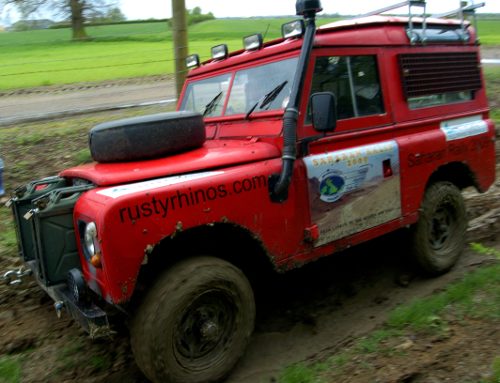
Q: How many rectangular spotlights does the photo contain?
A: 4